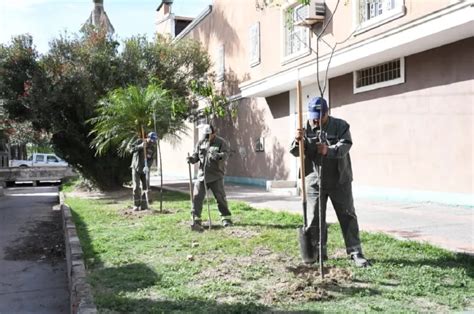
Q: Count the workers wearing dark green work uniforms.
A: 3